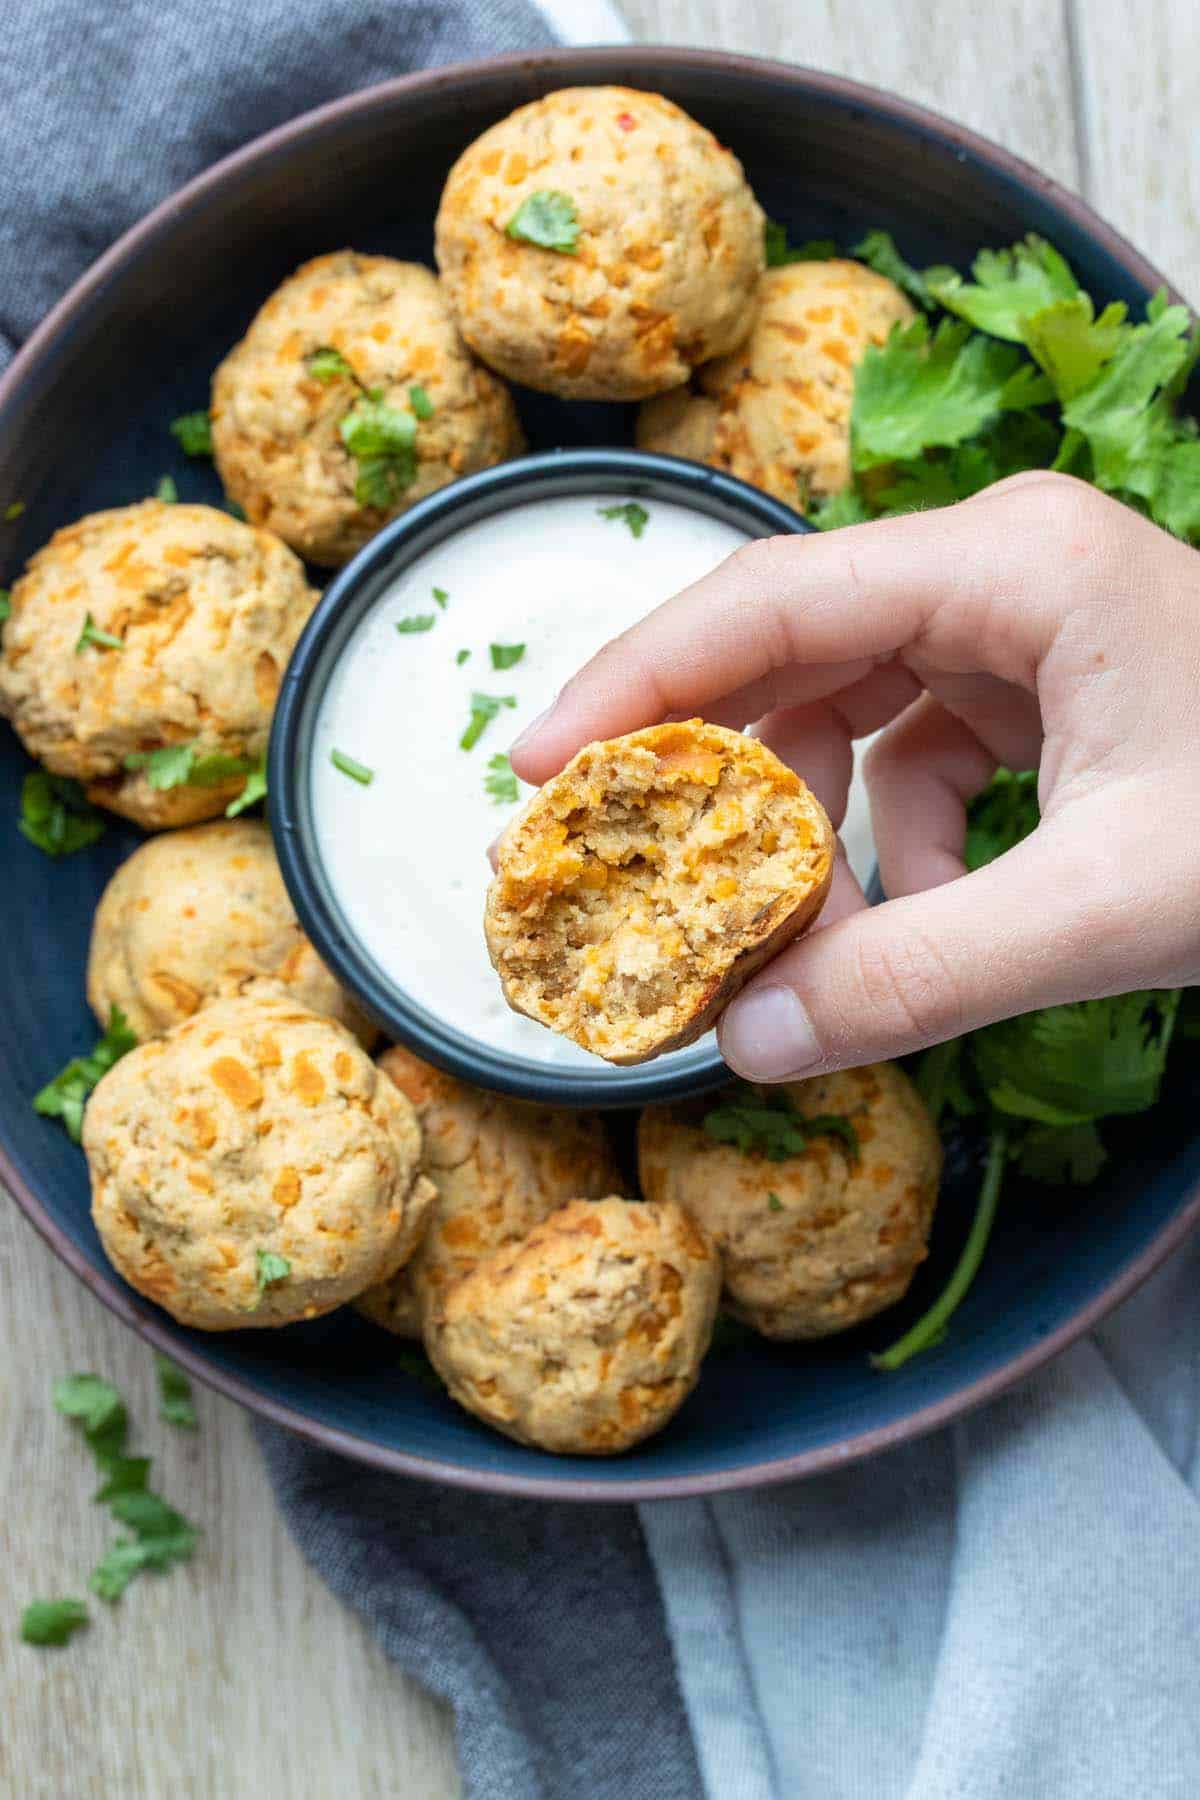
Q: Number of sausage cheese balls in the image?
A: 10